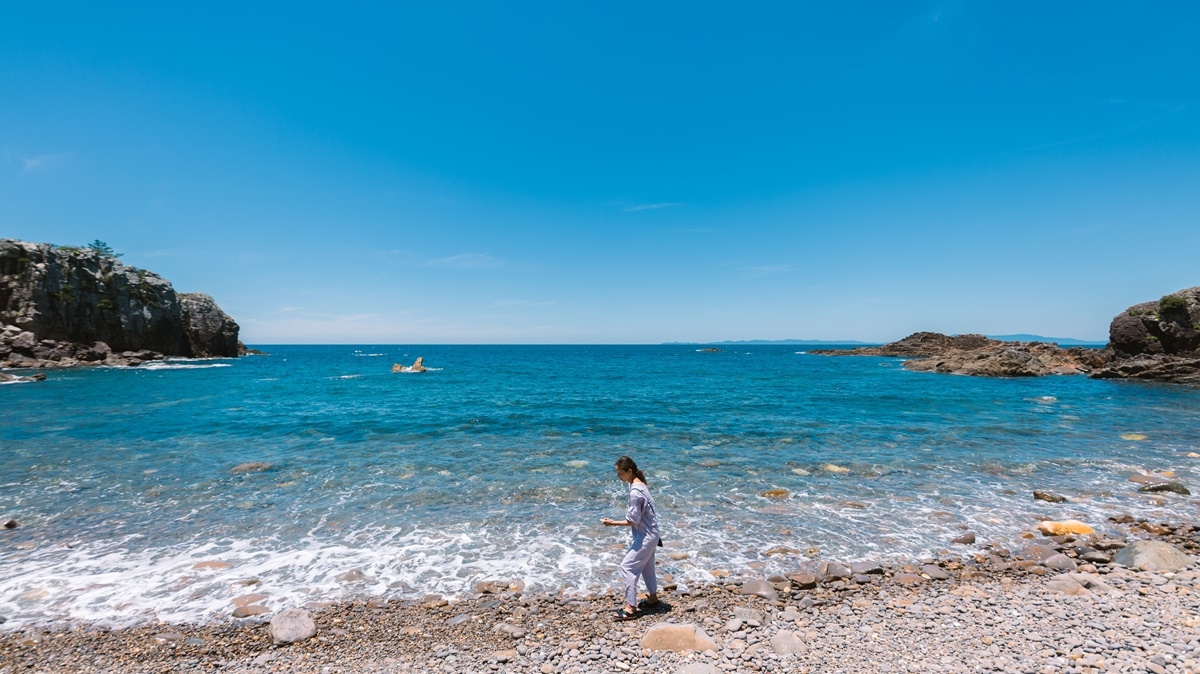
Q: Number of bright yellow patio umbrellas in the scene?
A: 0